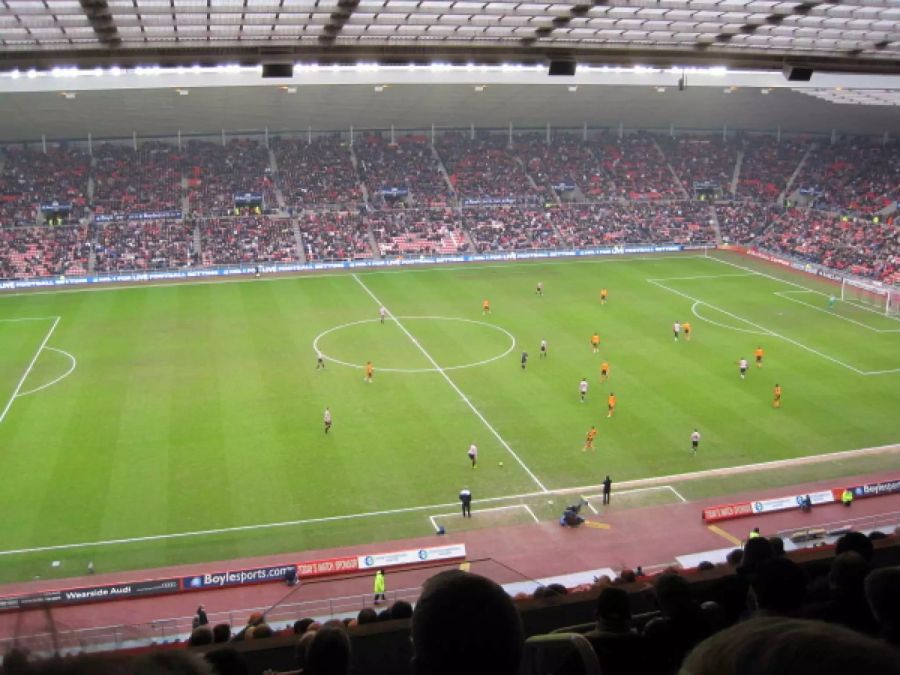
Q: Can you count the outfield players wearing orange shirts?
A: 10